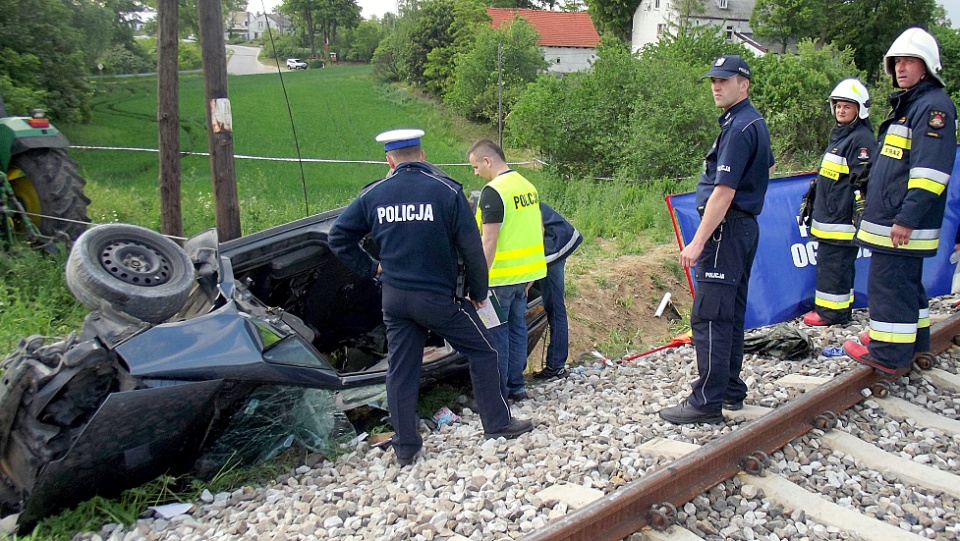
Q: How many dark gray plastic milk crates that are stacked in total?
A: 0